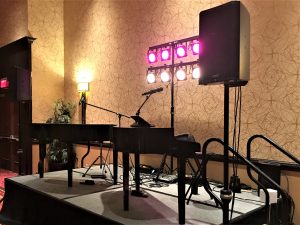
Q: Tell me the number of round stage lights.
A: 8